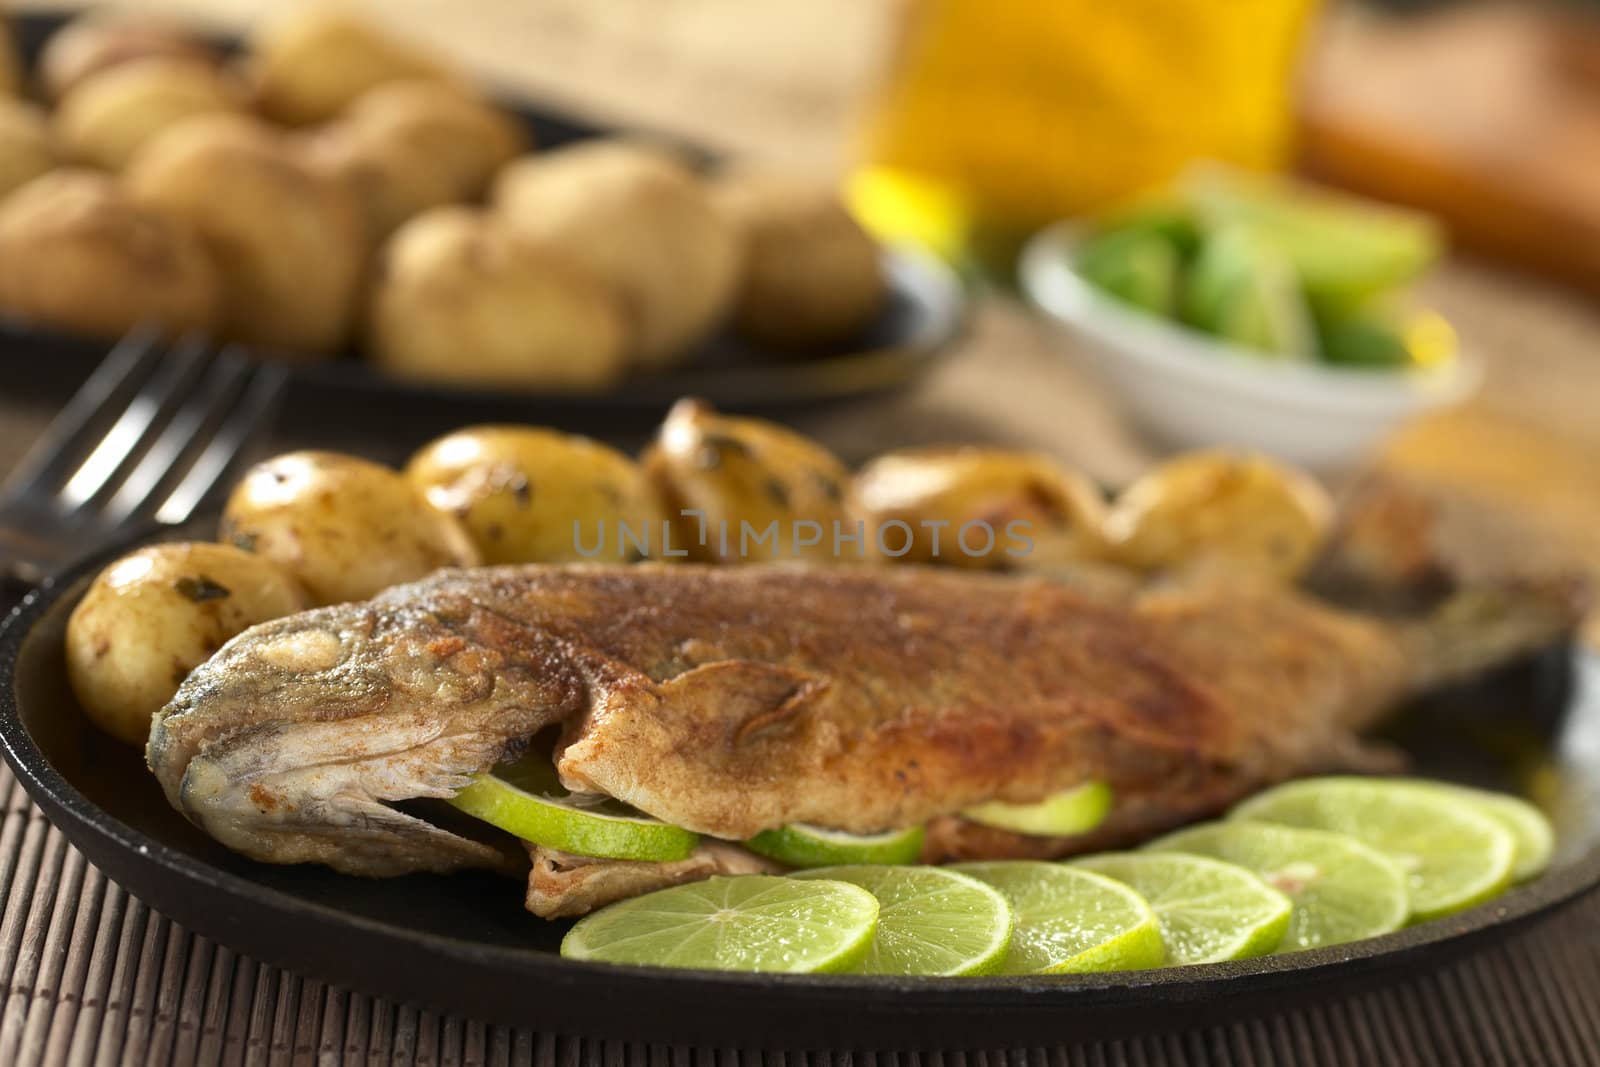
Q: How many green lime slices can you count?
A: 10